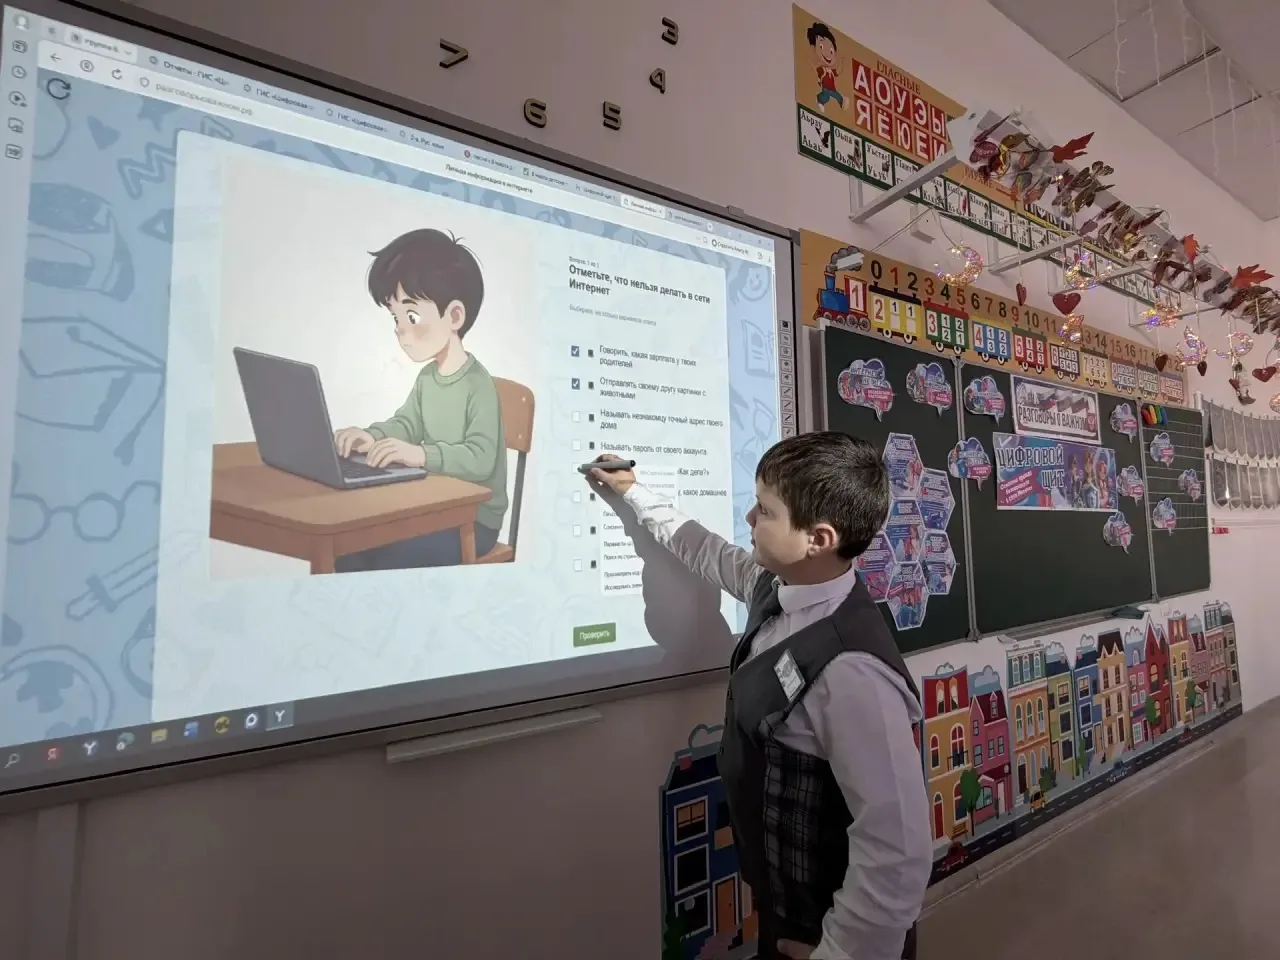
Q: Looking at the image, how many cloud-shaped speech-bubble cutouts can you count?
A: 10